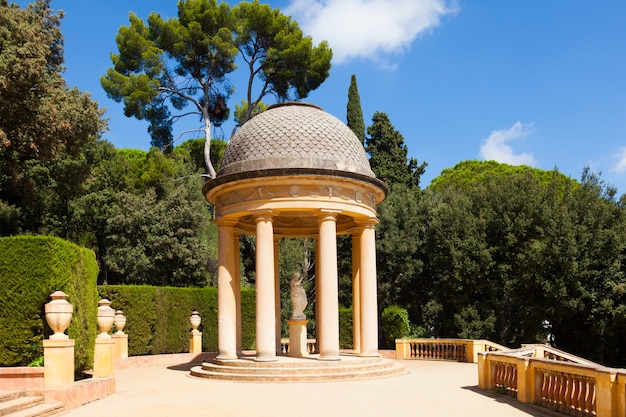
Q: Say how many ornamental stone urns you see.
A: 4